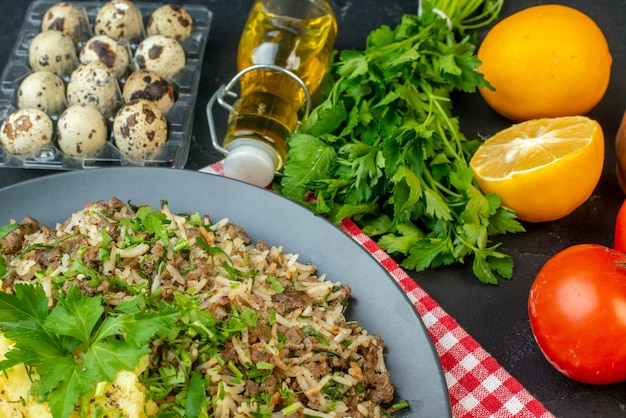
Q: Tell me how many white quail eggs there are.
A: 12